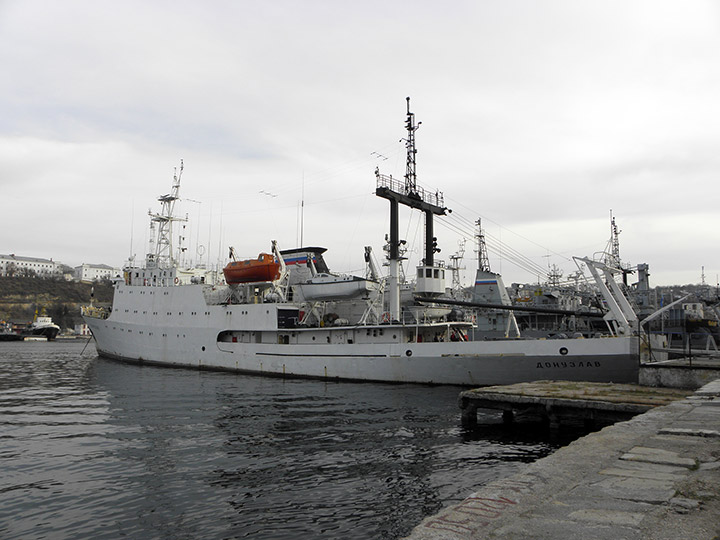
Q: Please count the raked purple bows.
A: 0